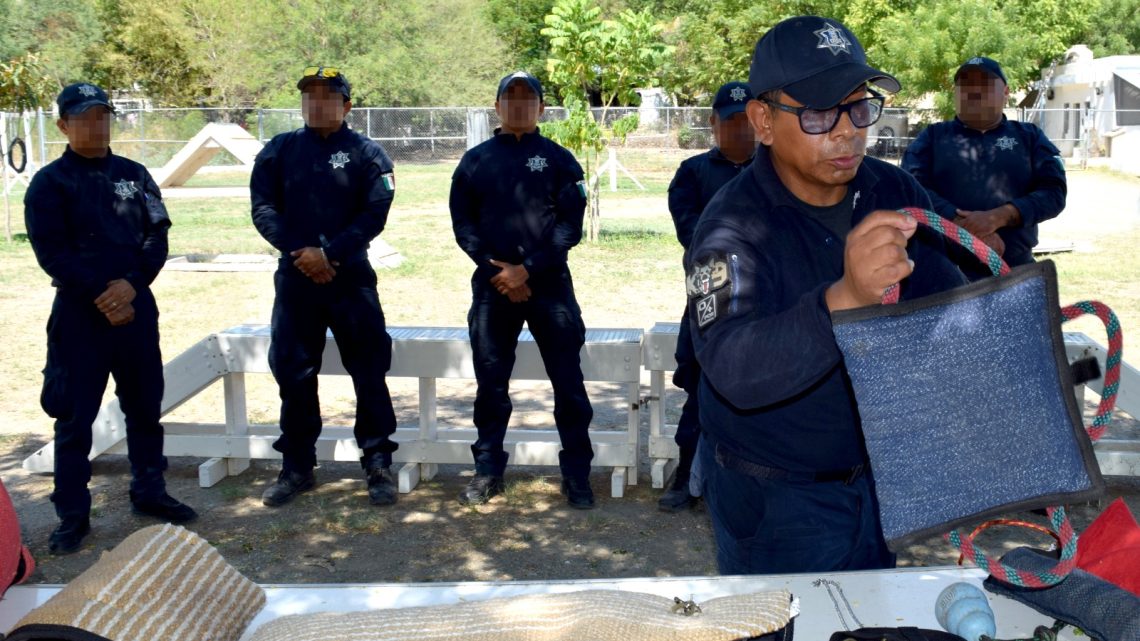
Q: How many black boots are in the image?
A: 7